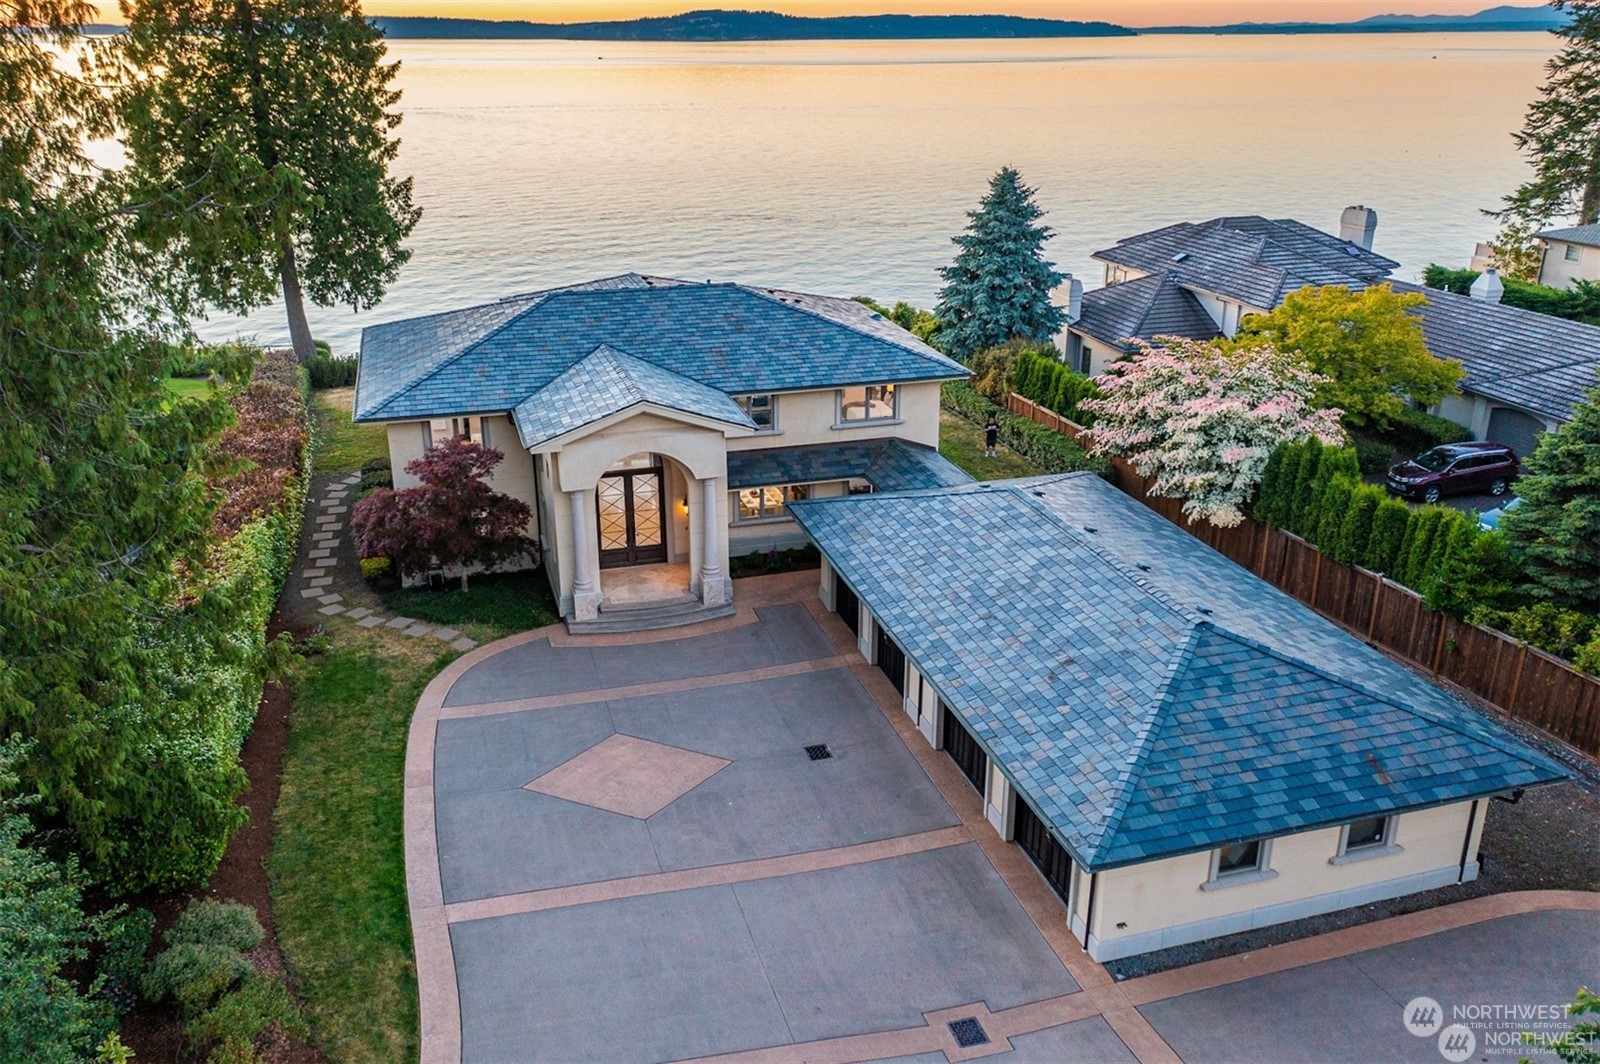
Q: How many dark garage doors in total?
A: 4